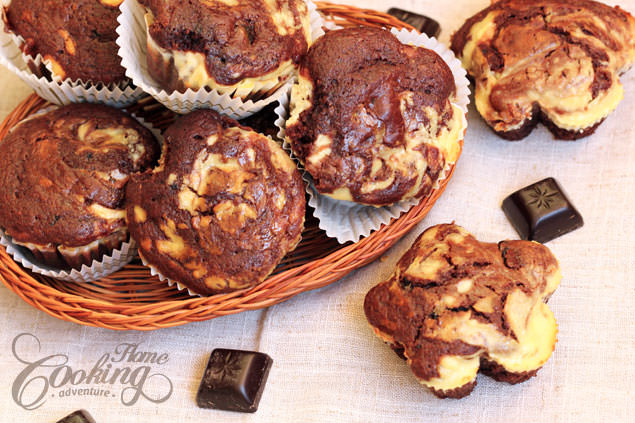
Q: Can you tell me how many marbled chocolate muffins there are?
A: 7